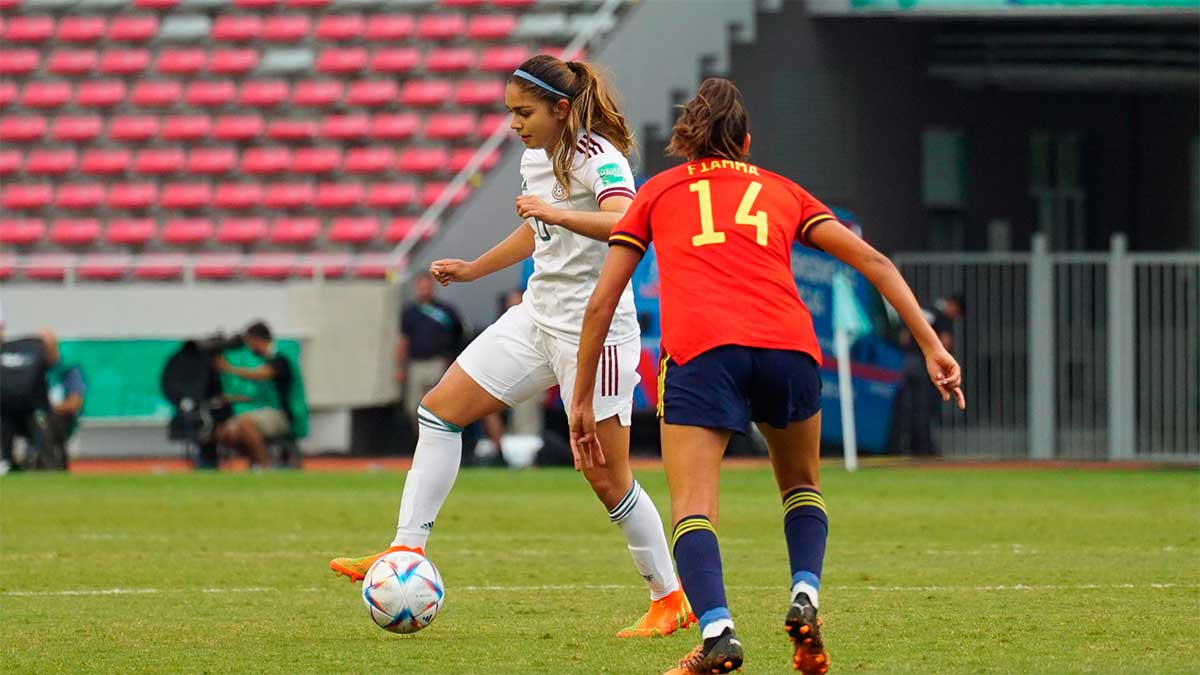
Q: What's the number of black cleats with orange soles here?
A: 2